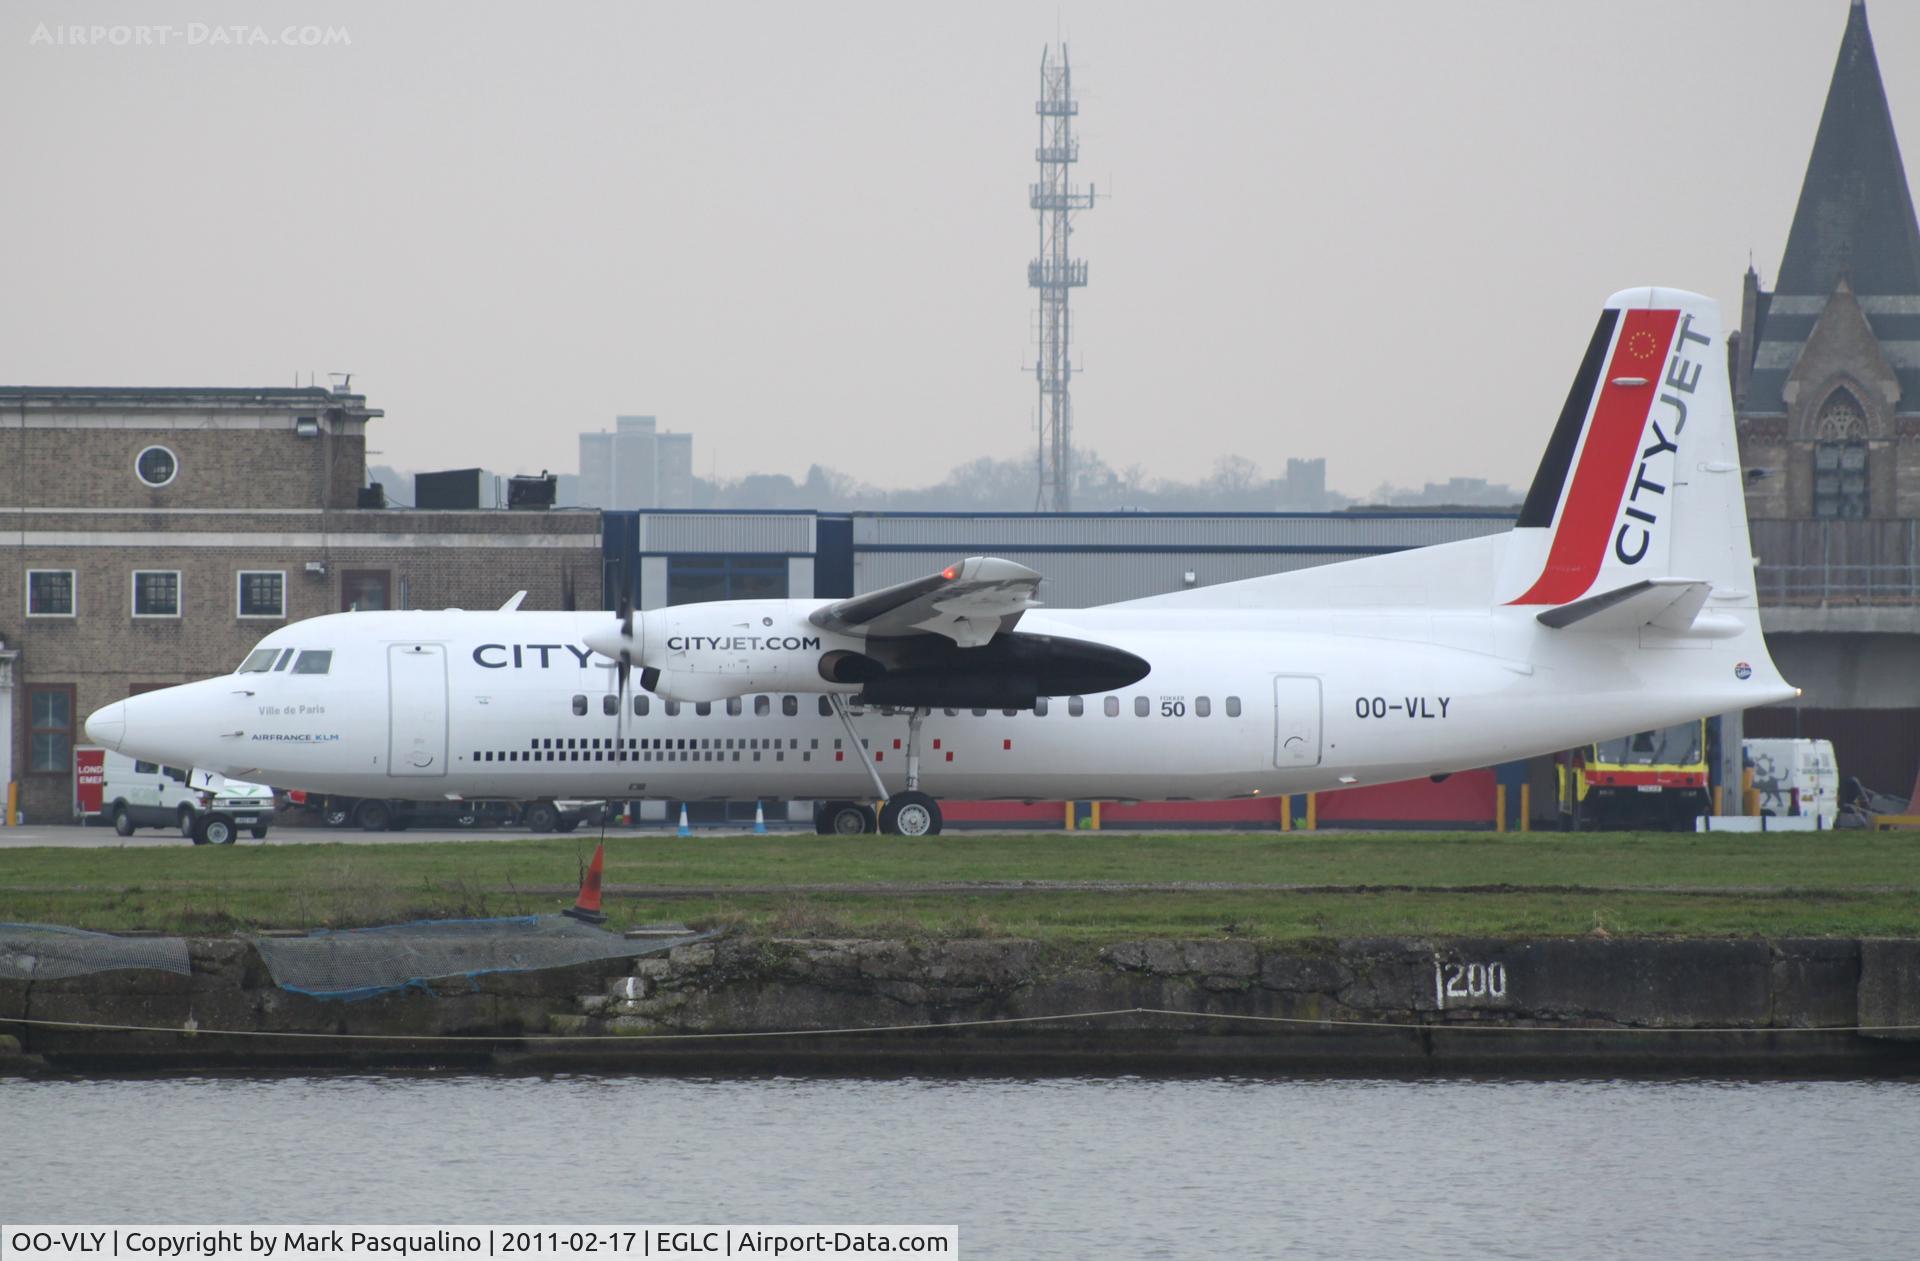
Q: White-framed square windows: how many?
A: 3